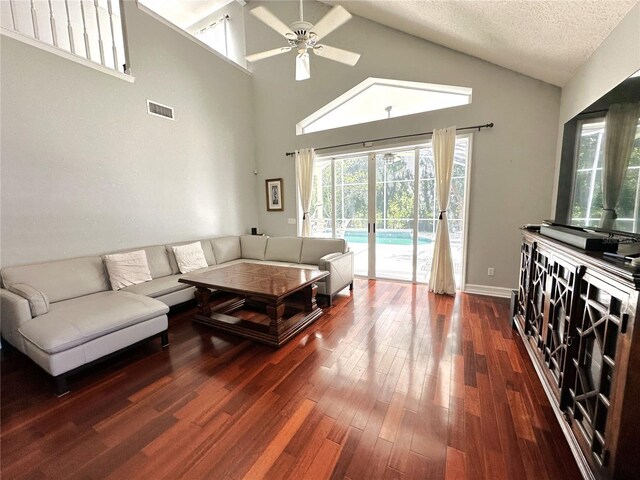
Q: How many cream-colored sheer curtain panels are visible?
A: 2